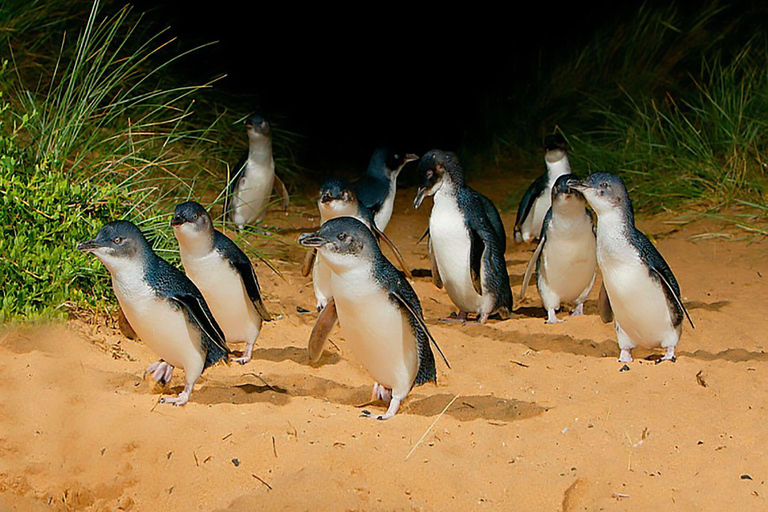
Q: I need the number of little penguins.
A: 10